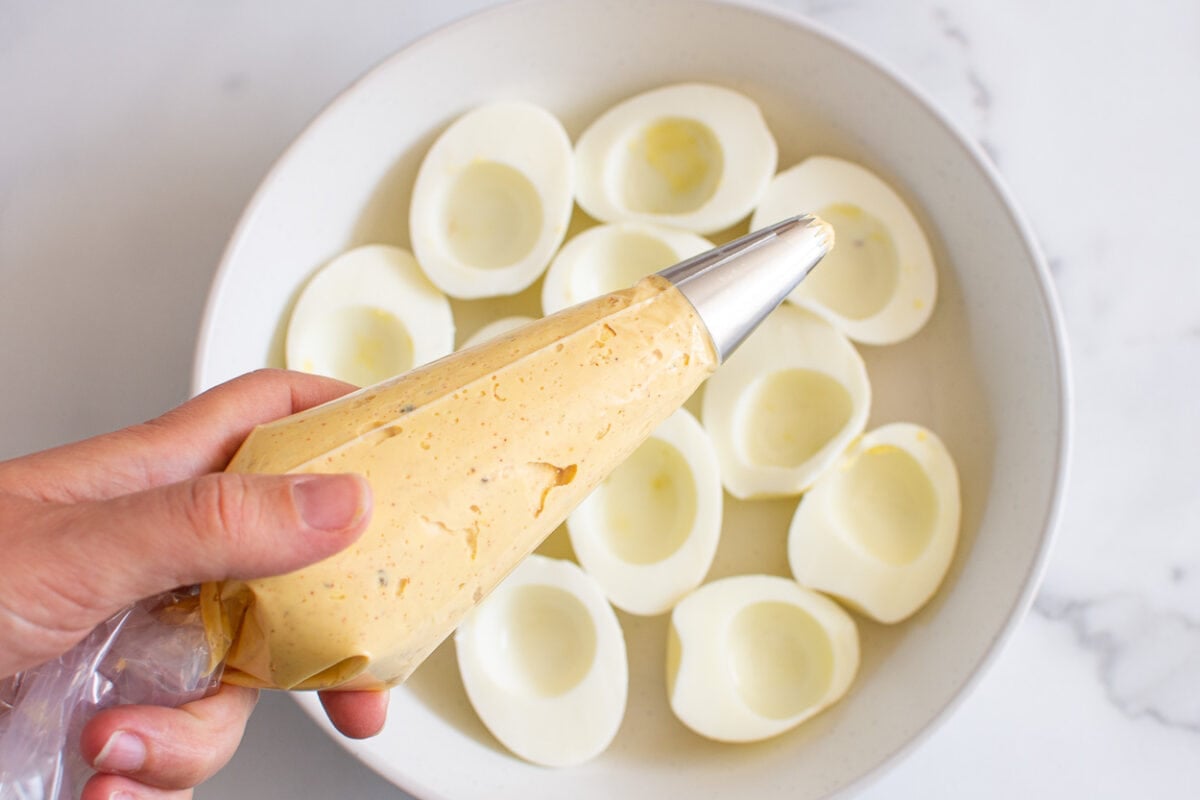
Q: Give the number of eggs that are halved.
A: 11